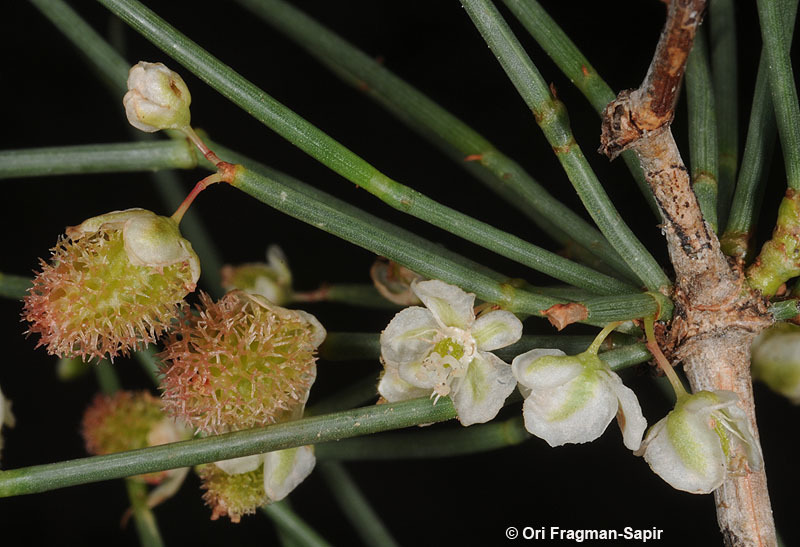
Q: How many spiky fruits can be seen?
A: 4